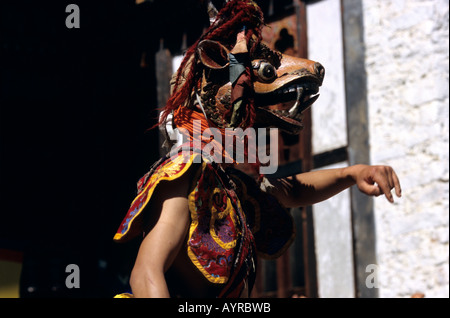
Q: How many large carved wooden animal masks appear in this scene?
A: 1